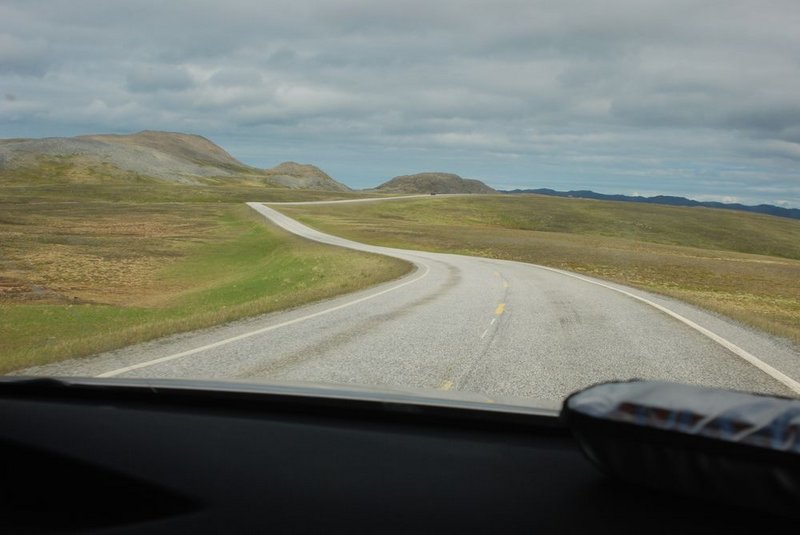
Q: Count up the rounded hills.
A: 3